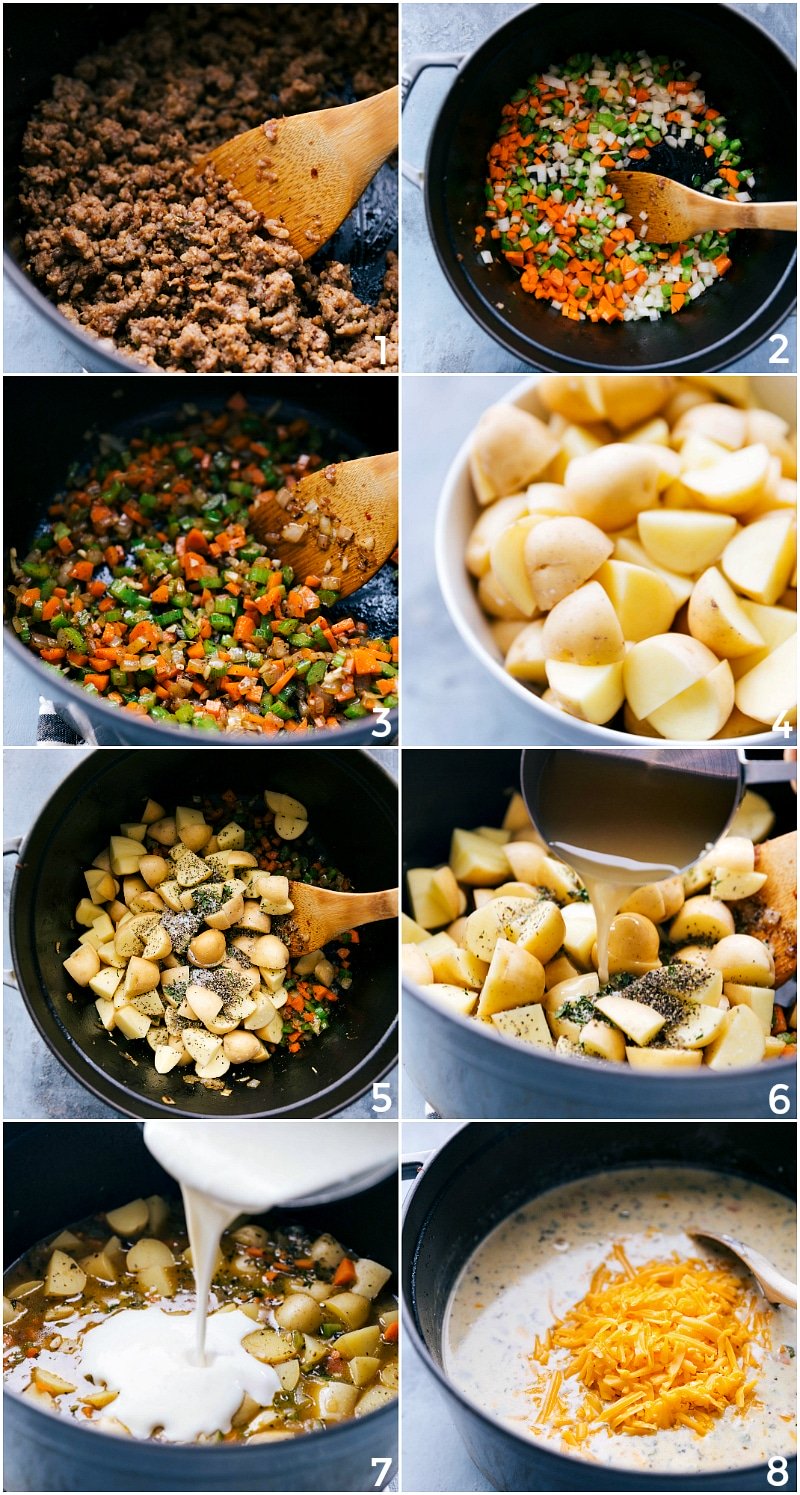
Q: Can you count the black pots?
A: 7